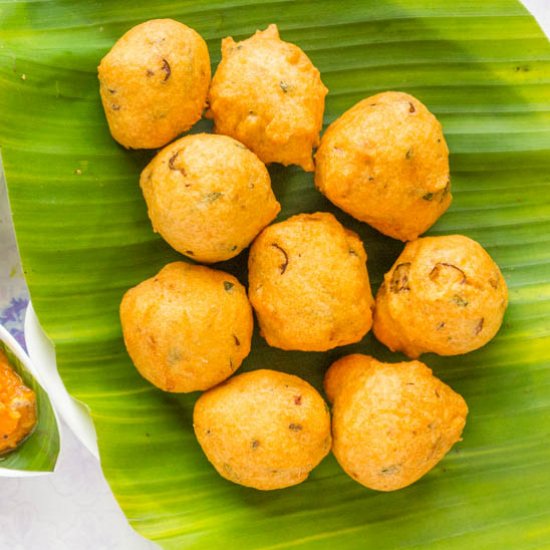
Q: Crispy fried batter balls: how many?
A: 9